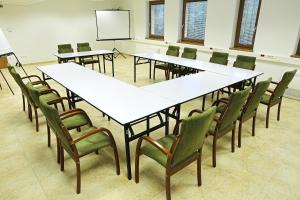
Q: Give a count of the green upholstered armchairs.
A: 14